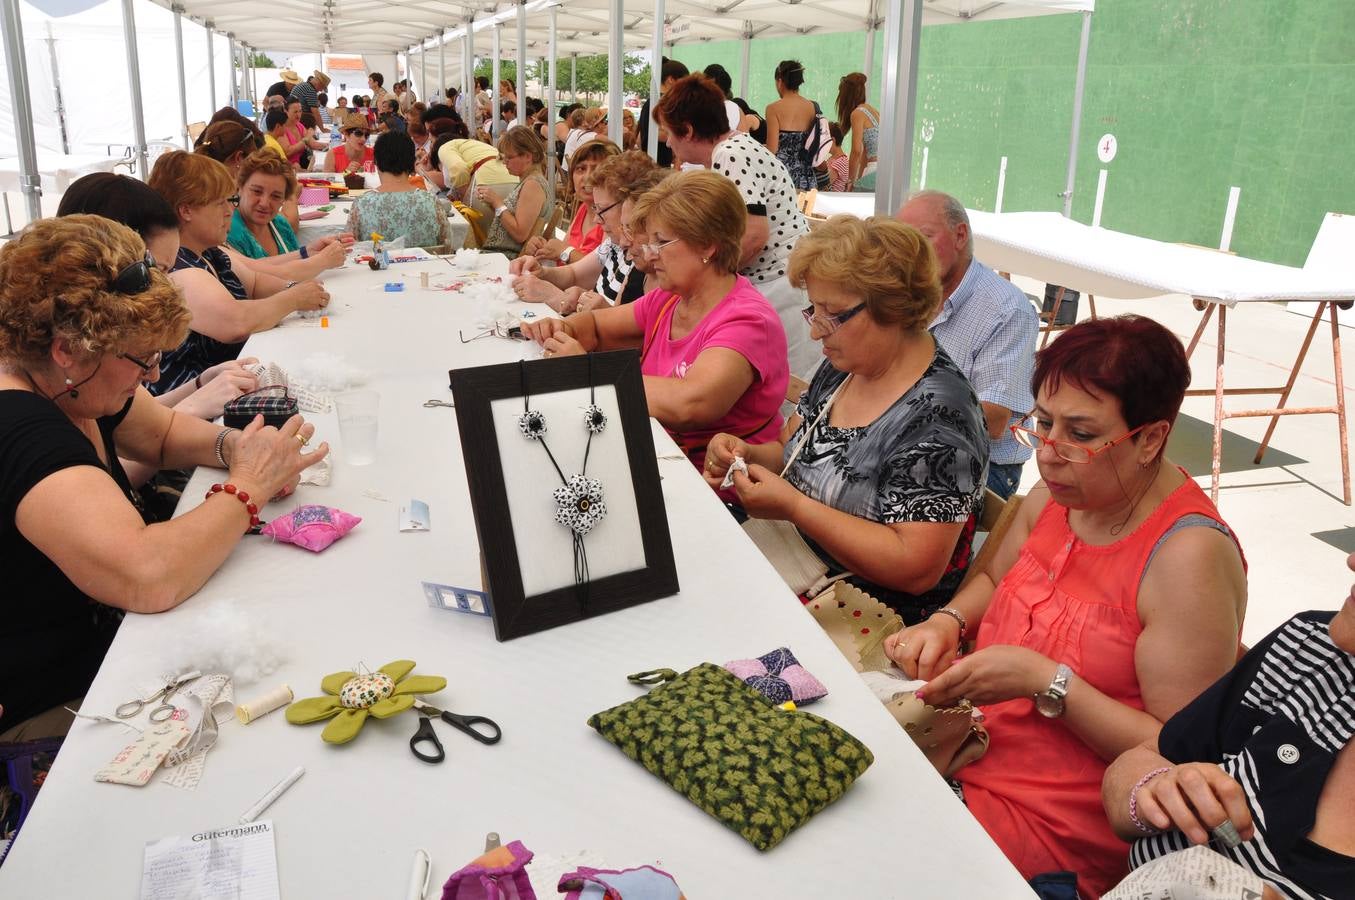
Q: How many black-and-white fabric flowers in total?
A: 3